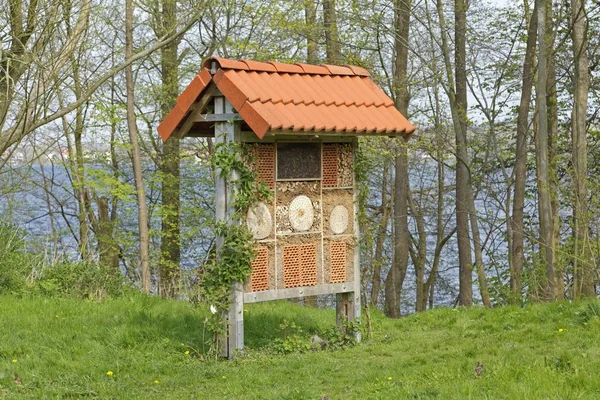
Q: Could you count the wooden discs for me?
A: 3